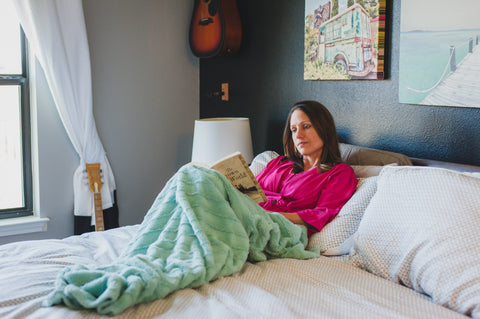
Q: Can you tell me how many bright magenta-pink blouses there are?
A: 1